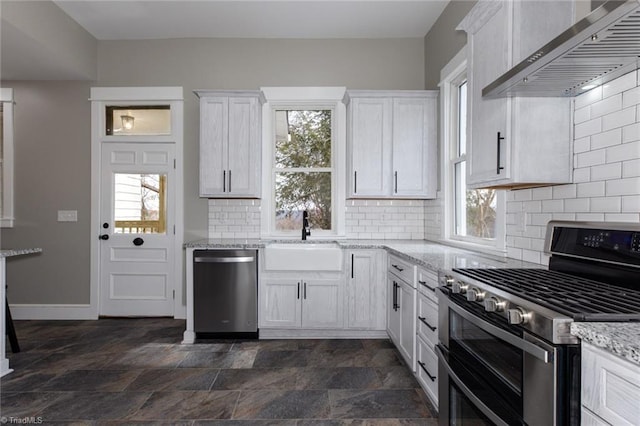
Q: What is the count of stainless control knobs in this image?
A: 5